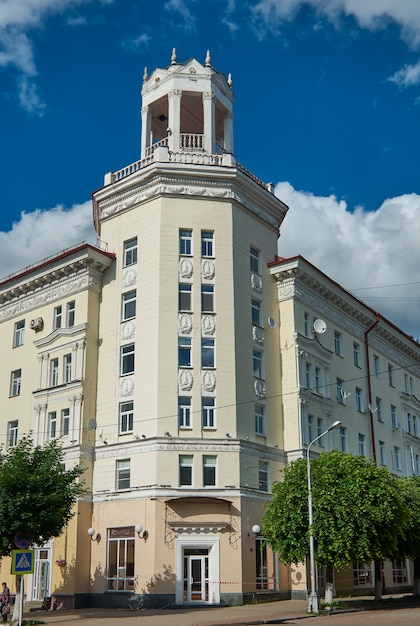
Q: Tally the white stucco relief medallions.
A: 12